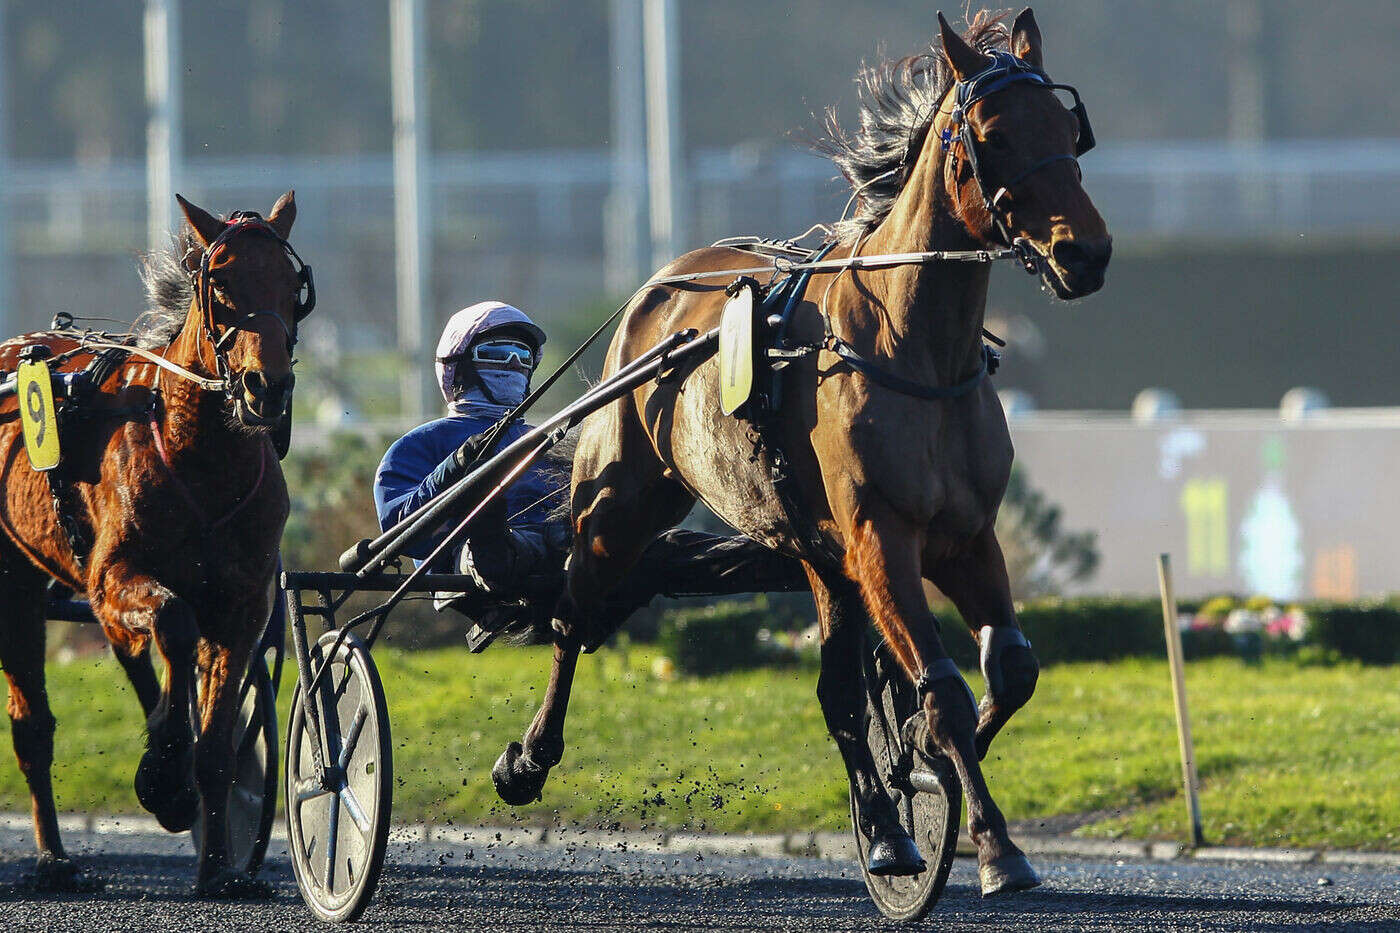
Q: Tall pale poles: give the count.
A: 4